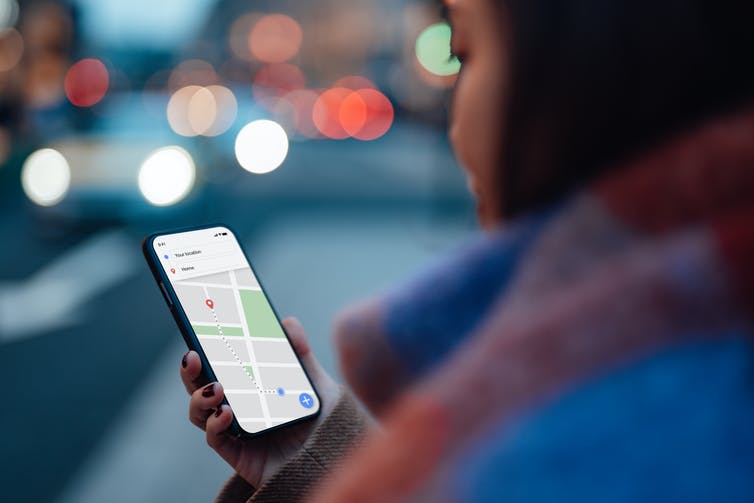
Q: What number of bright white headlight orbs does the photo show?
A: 3